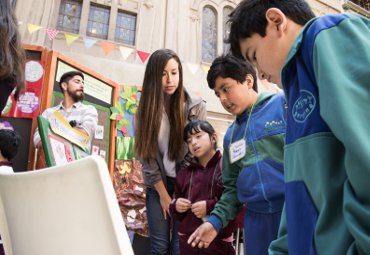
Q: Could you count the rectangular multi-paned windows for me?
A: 3